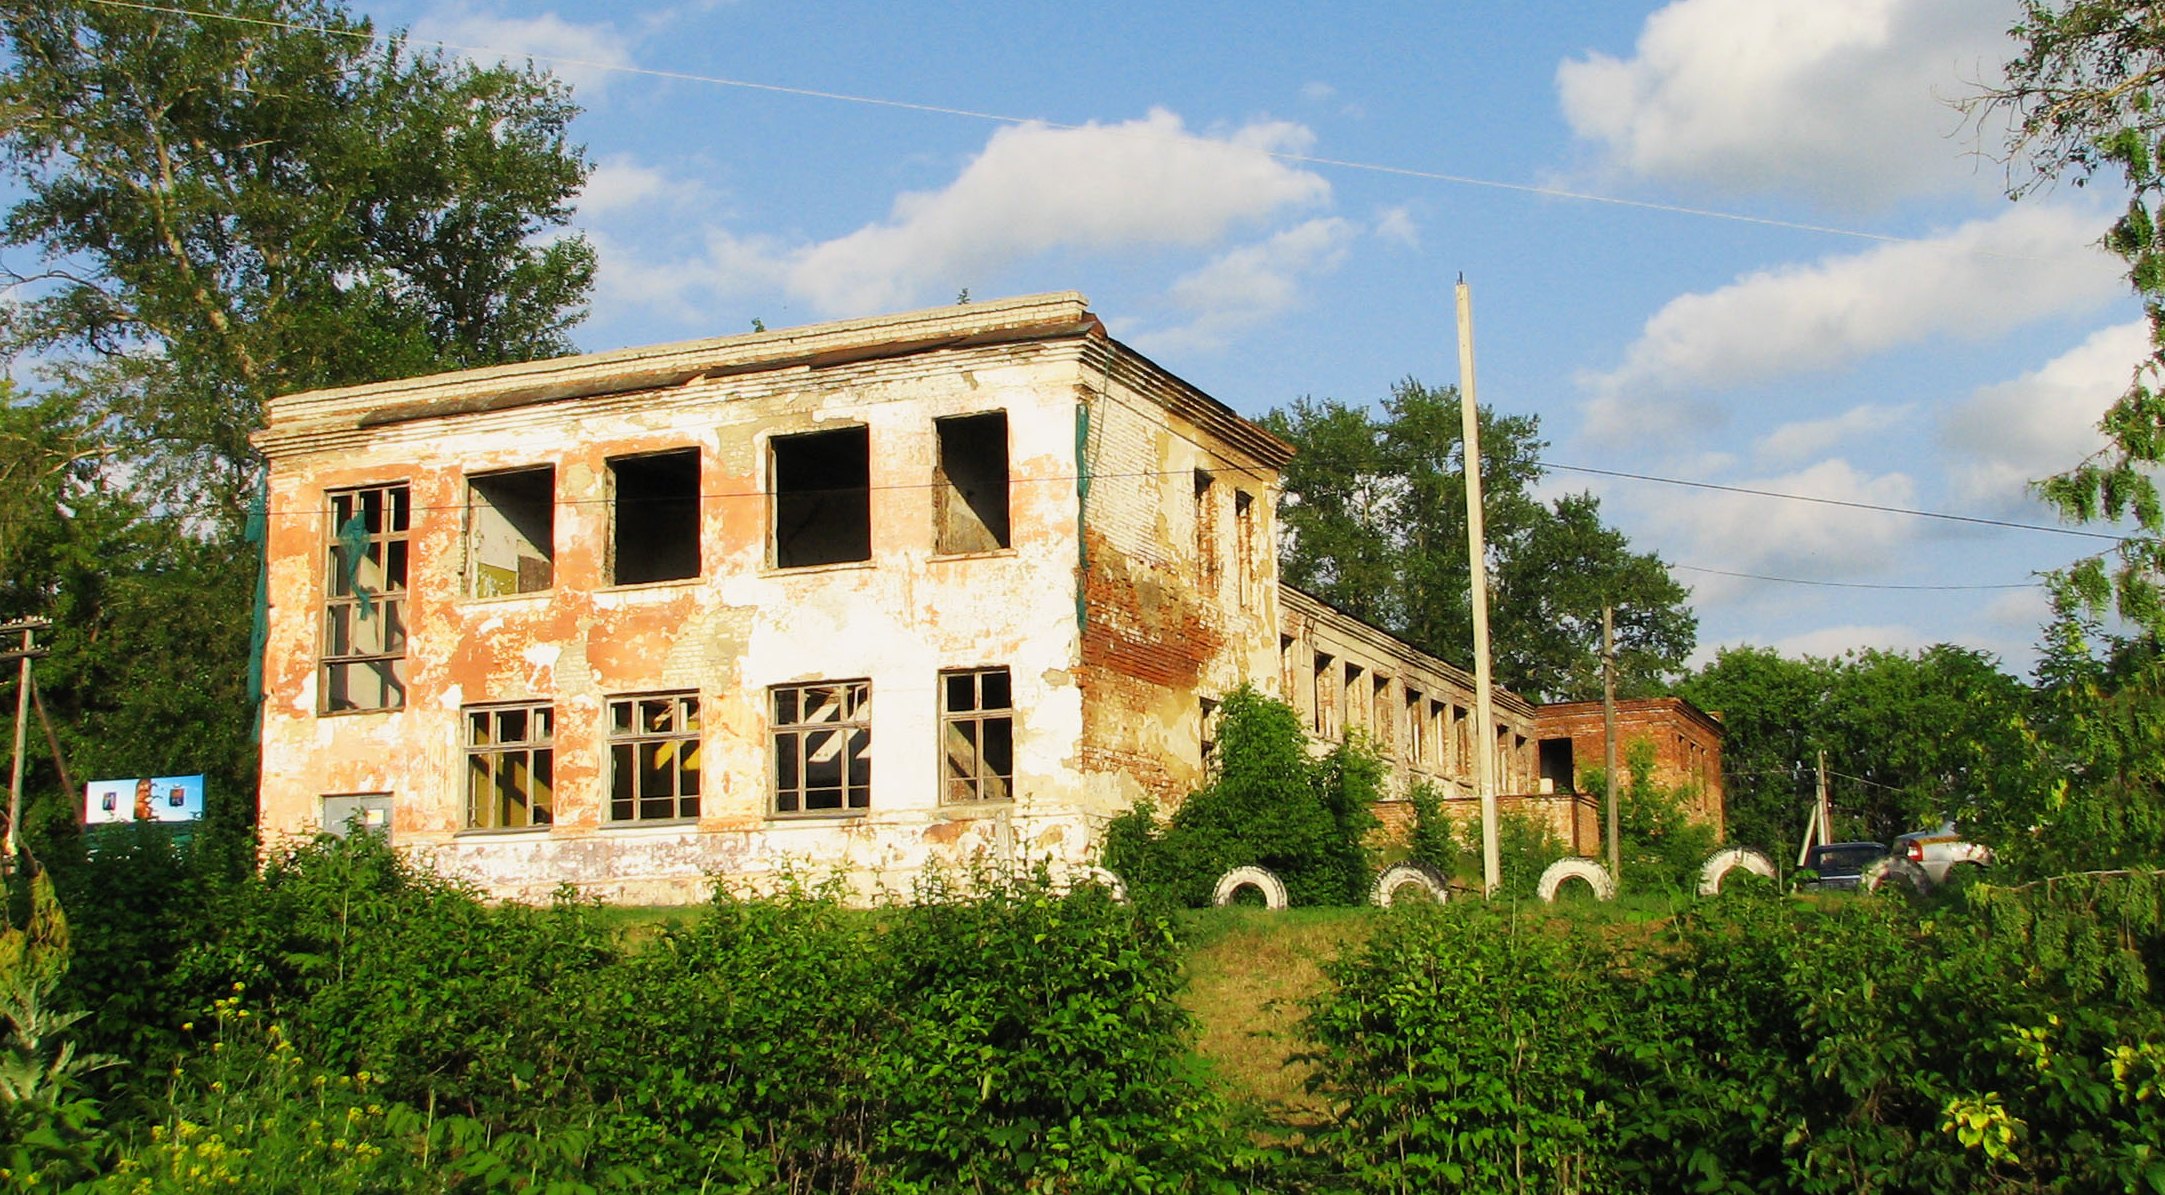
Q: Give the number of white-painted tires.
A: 6